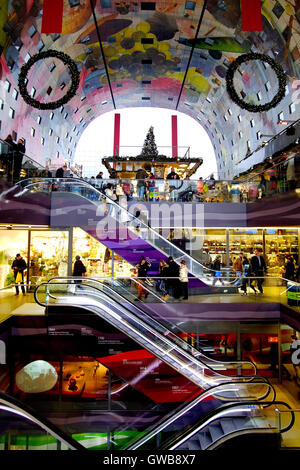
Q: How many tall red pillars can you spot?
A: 2